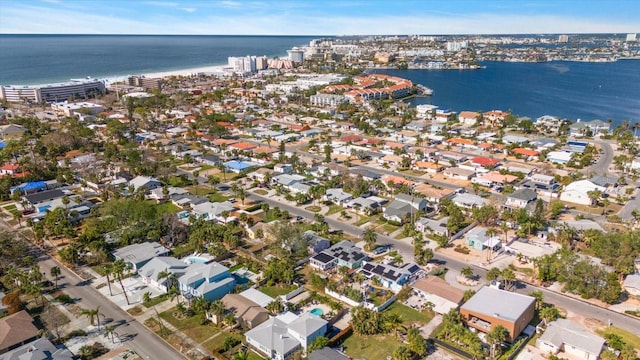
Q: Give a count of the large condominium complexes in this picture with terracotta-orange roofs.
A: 1